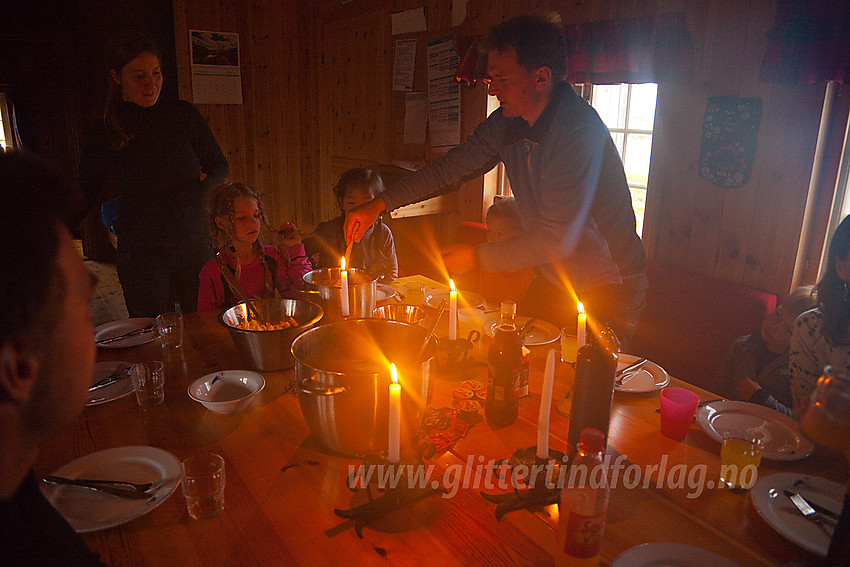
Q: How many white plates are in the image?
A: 10